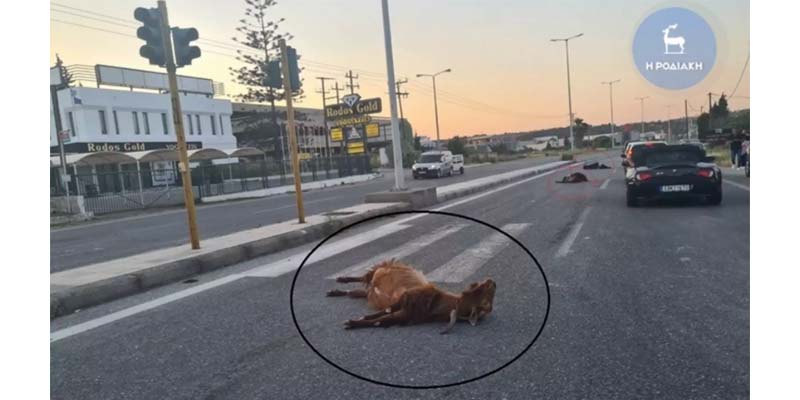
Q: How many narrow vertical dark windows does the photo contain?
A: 10